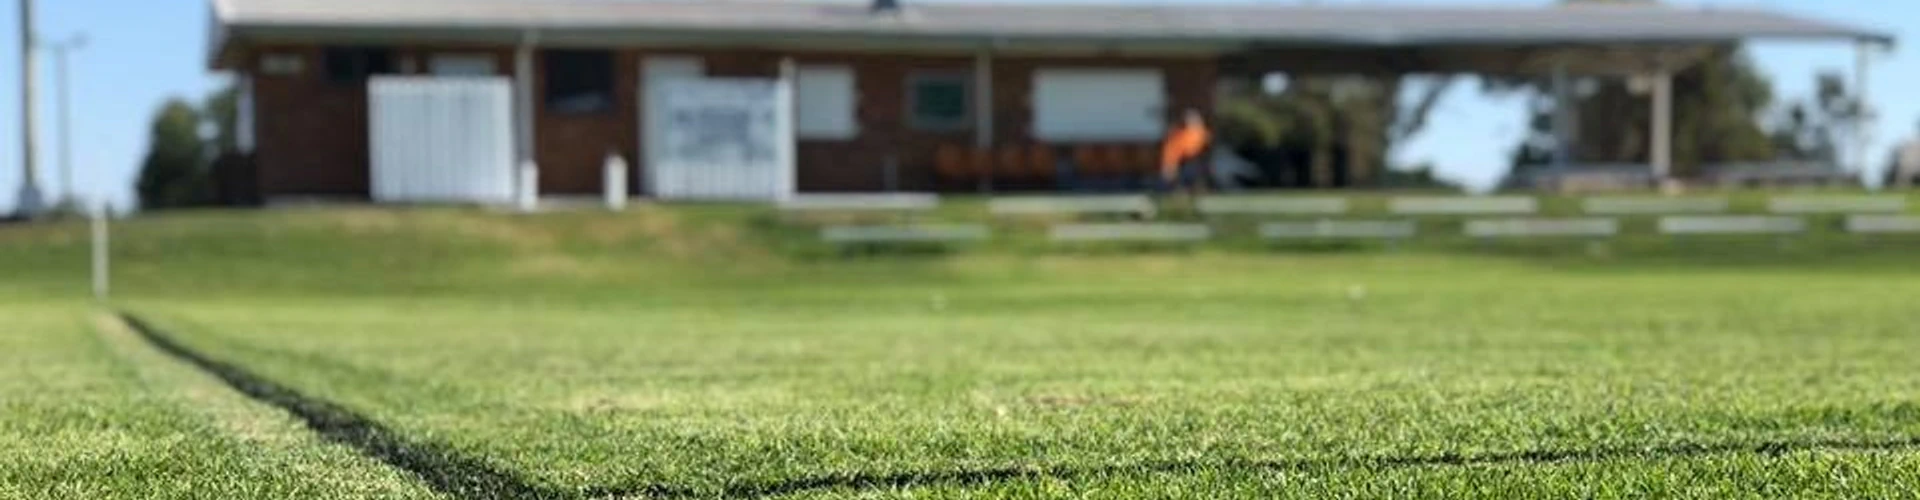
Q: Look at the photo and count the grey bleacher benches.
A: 12